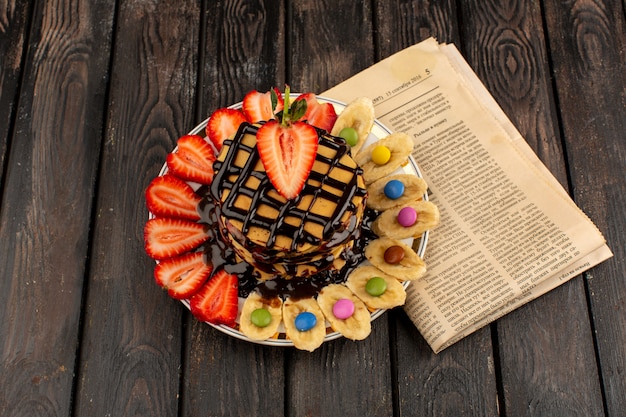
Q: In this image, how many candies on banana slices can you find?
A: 9